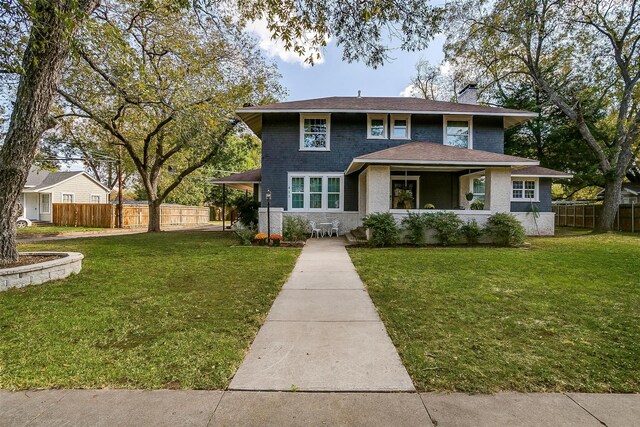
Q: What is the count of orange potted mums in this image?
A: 2